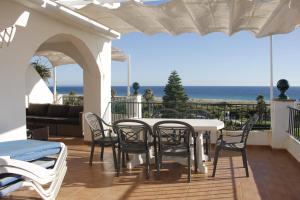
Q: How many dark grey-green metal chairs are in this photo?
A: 6